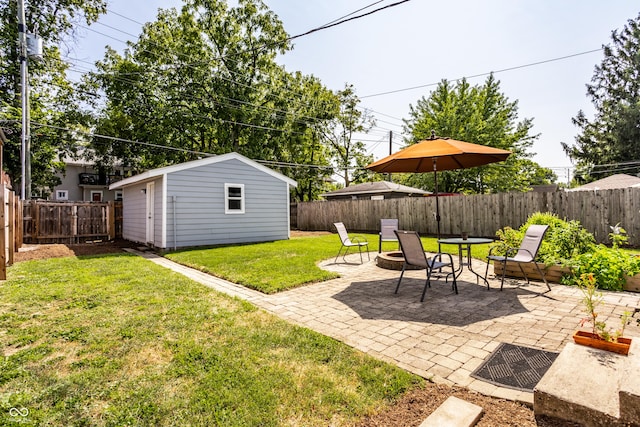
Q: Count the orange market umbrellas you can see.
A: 1